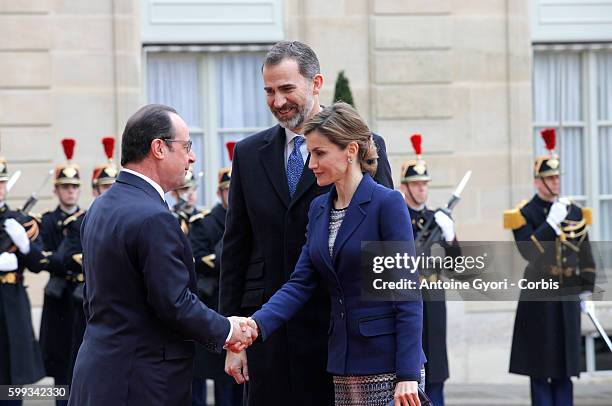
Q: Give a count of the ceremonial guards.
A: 7